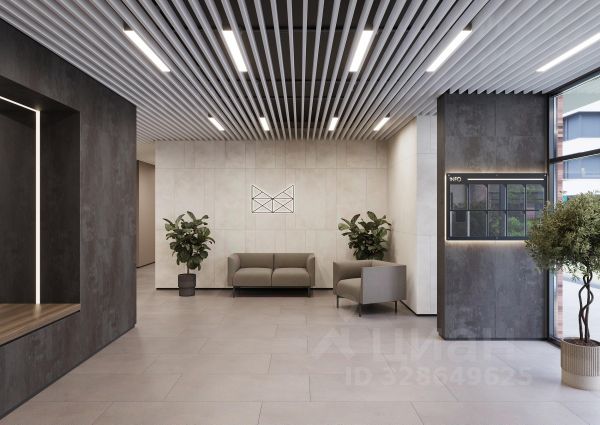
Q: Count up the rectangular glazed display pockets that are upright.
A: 10